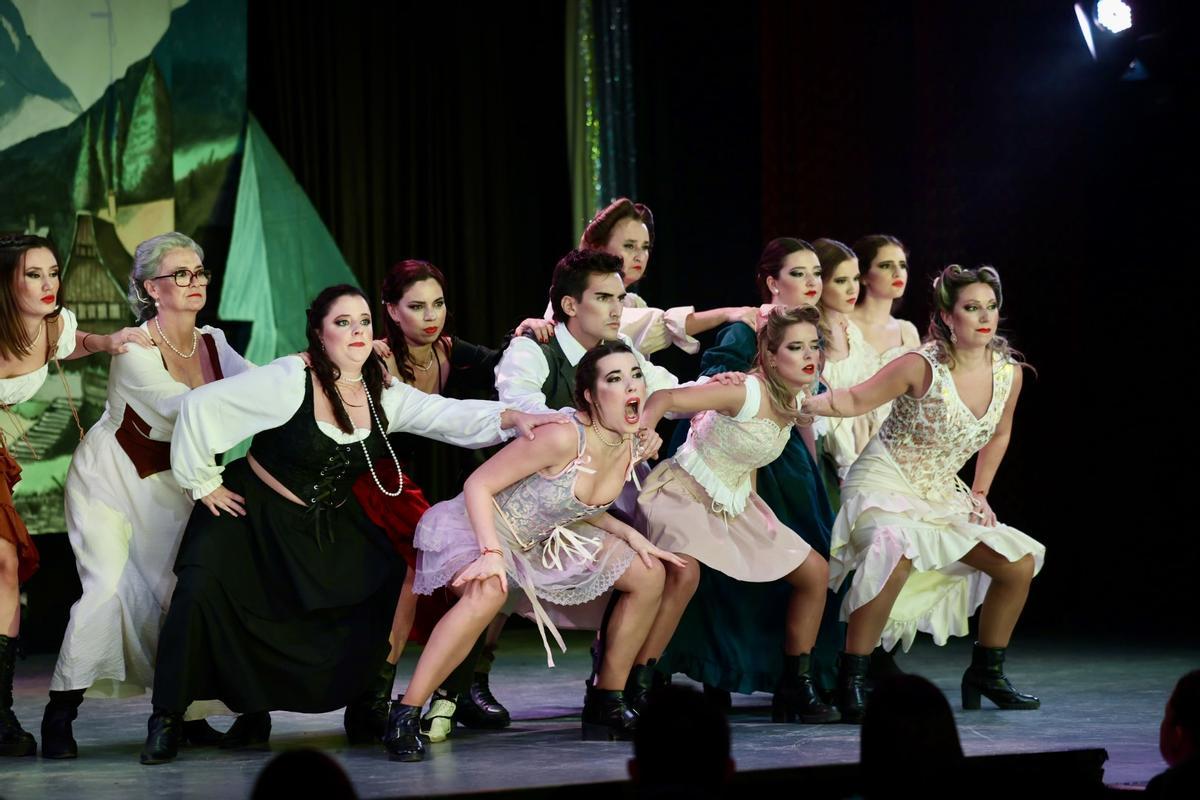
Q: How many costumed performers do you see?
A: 12